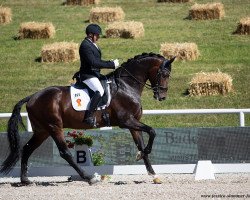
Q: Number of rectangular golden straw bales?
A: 11